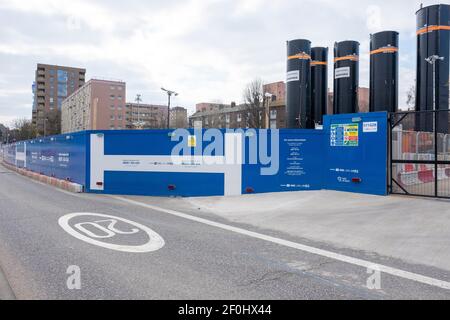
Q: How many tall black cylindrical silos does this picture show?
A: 5